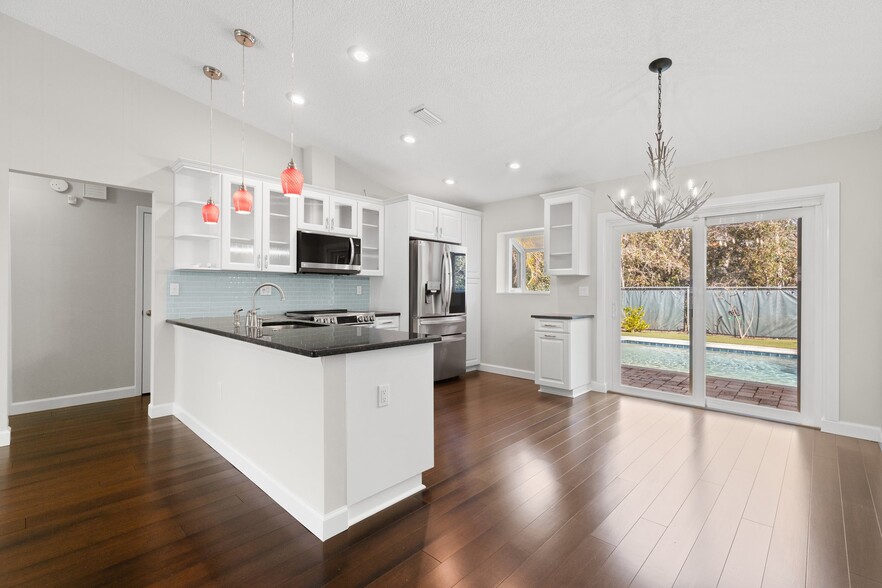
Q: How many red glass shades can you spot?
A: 3